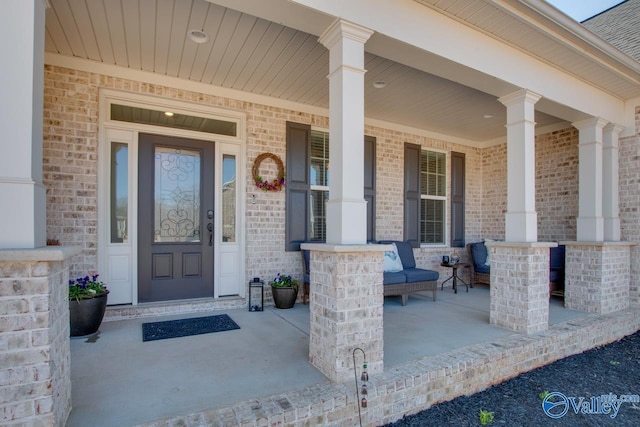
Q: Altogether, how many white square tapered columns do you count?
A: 5